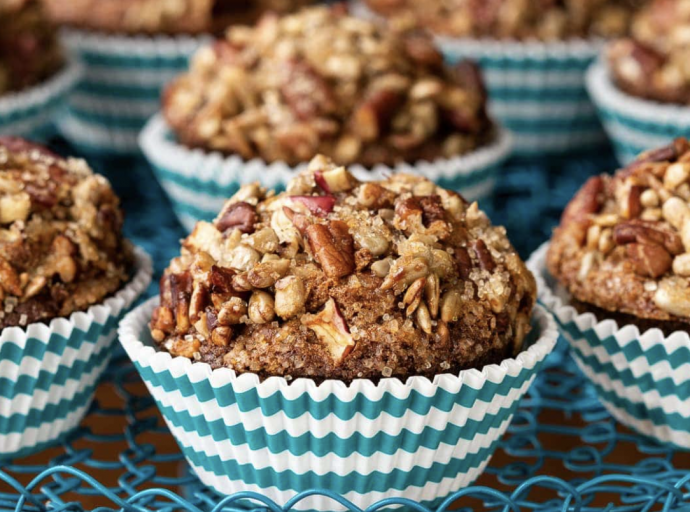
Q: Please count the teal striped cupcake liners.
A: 8